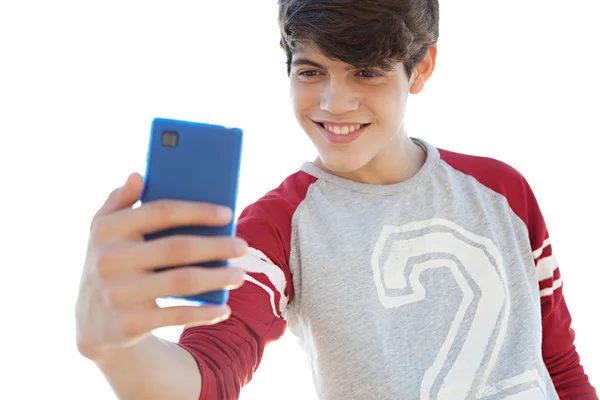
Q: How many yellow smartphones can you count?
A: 0